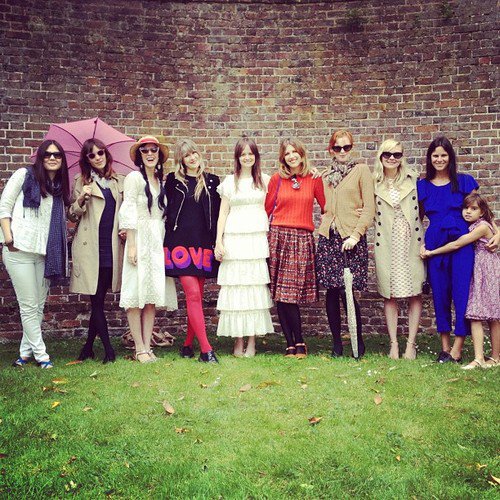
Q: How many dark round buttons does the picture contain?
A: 10